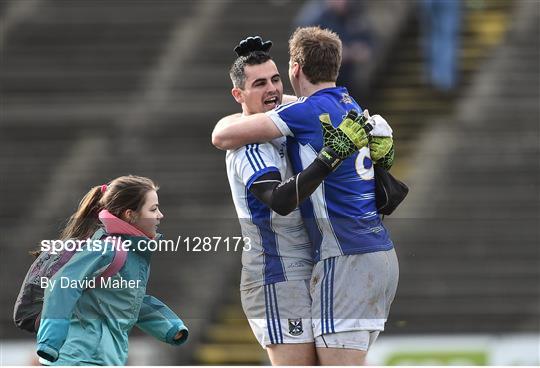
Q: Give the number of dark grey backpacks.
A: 1